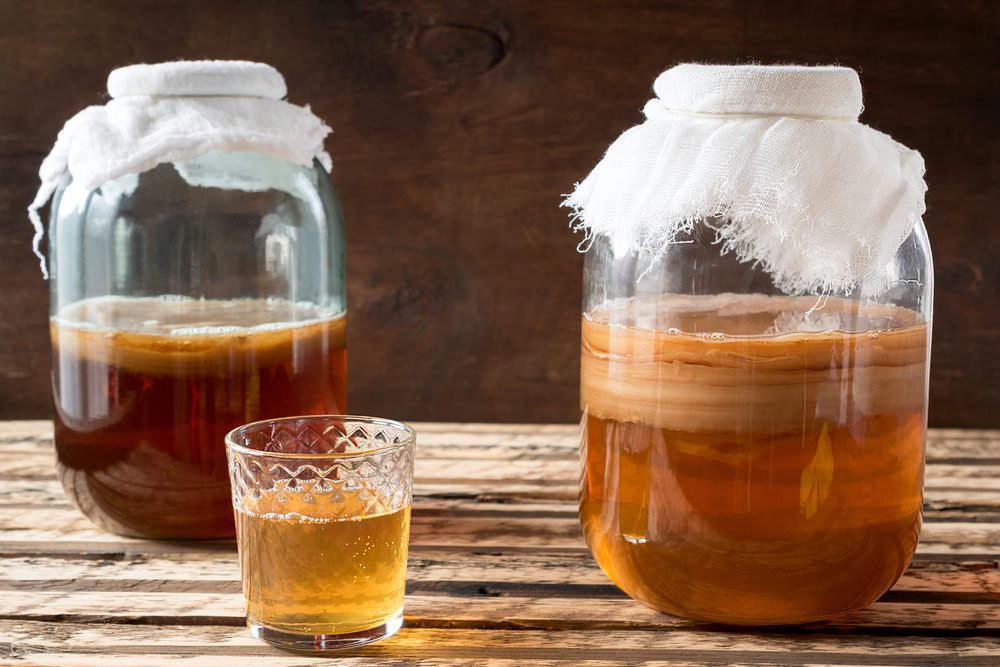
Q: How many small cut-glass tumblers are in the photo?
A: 1